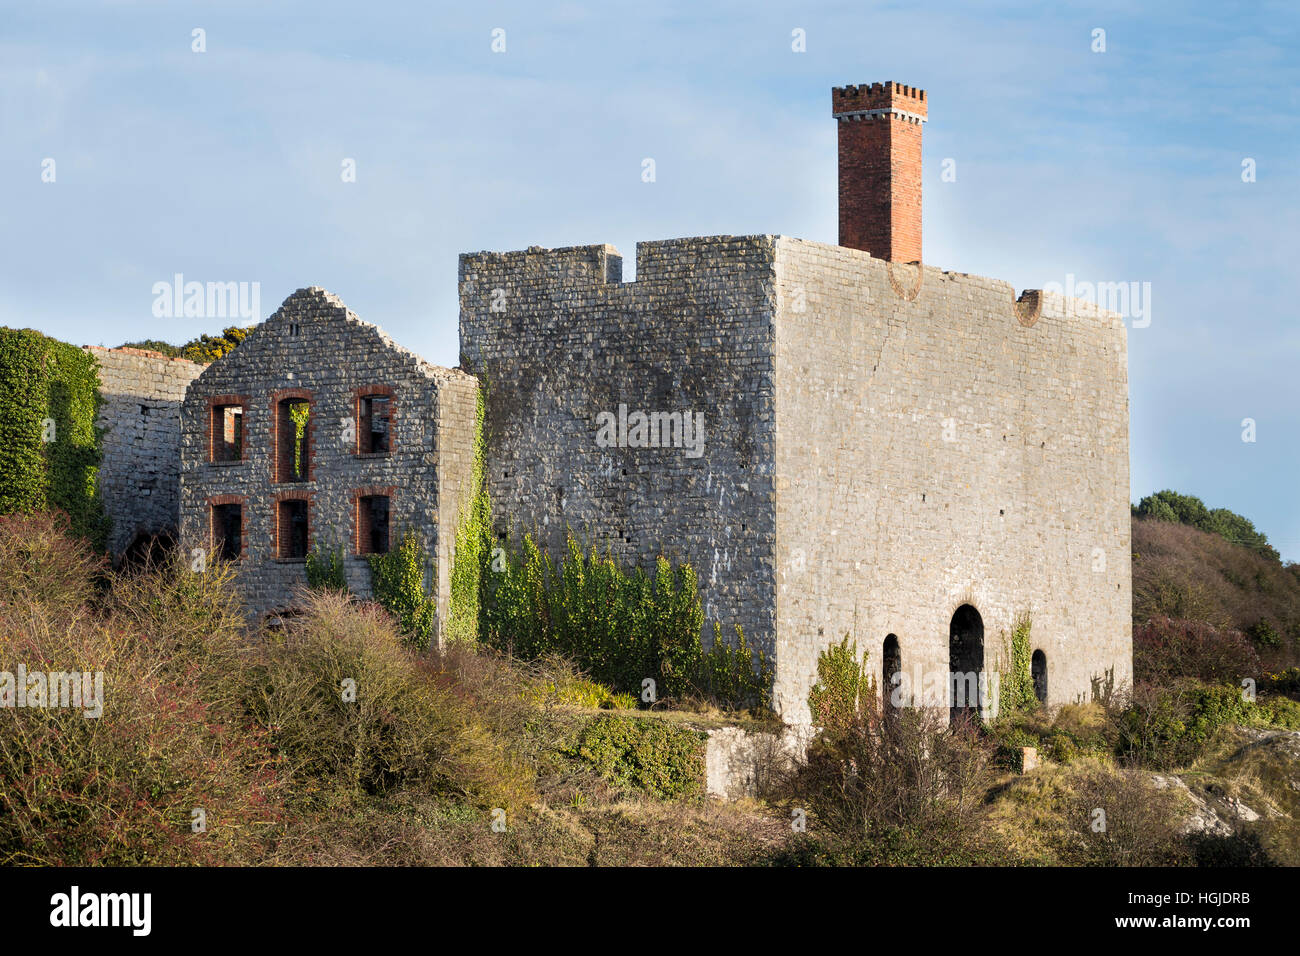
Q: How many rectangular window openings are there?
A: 6